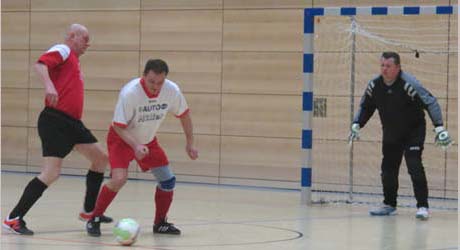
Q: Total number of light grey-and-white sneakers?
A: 2